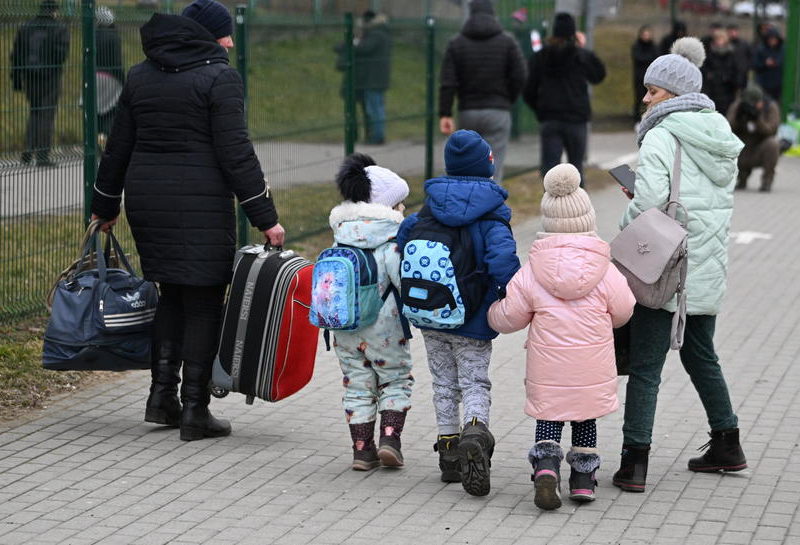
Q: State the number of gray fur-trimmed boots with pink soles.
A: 2